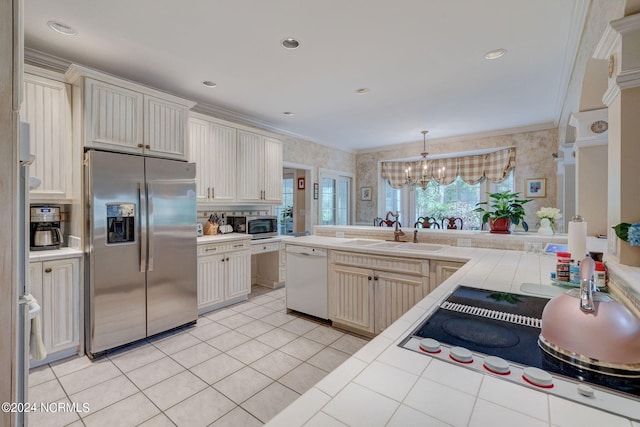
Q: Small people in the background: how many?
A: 0